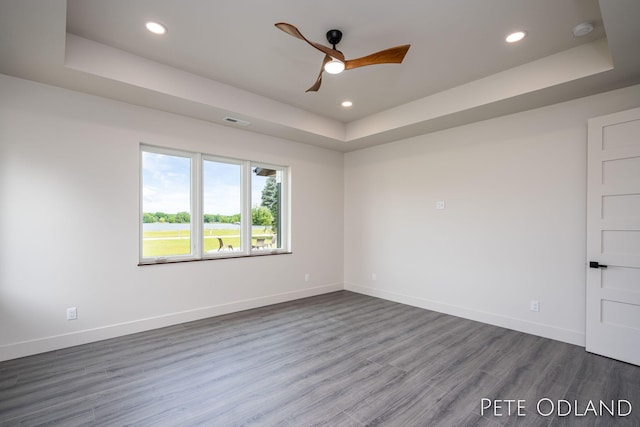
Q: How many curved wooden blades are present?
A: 3